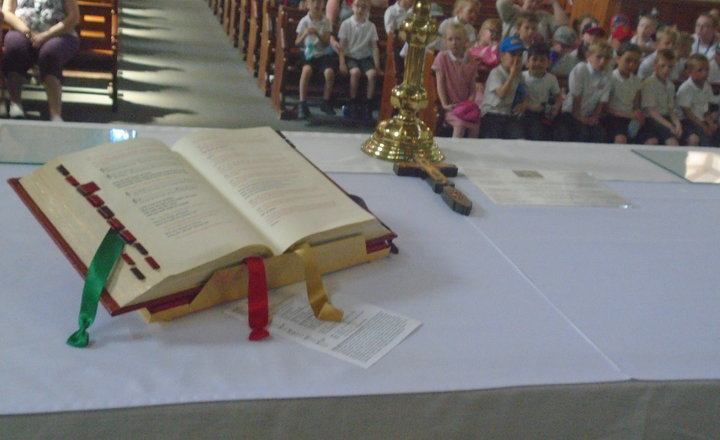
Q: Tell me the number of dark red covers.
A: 1